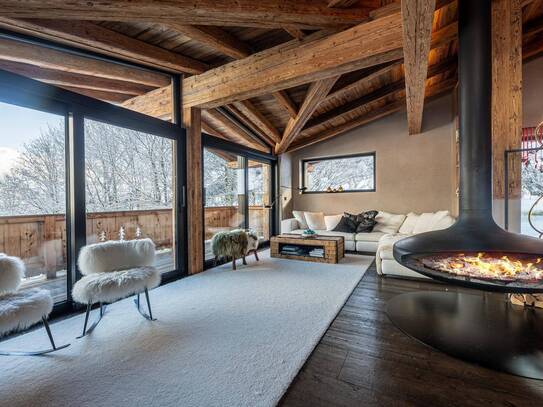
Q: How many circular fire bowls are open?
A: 1